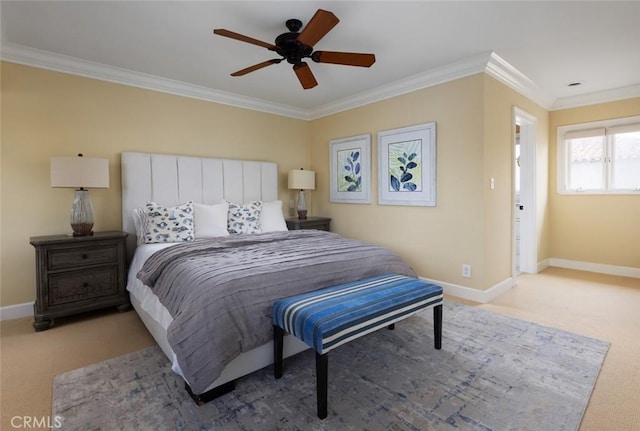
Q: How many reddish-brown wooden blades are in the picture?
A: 5